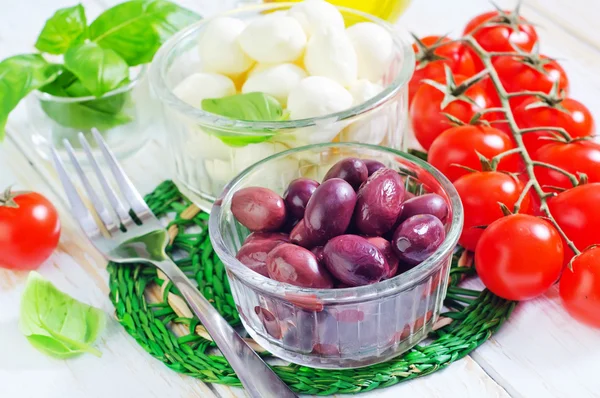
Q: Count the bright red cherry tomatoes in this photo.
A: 12